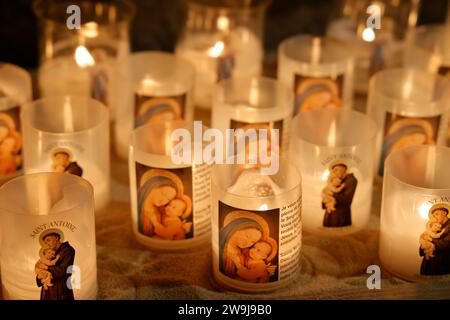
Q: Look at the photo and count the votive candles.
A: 15